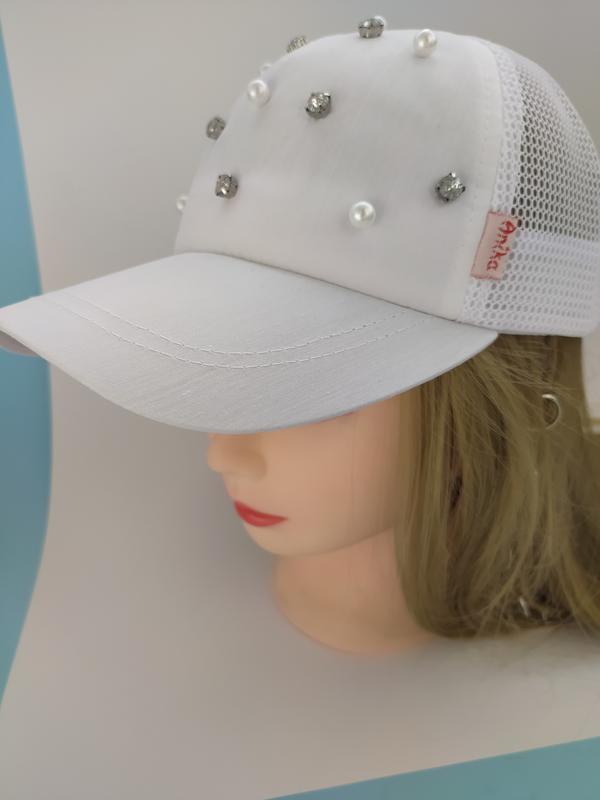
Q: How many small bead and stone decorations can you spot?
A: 11